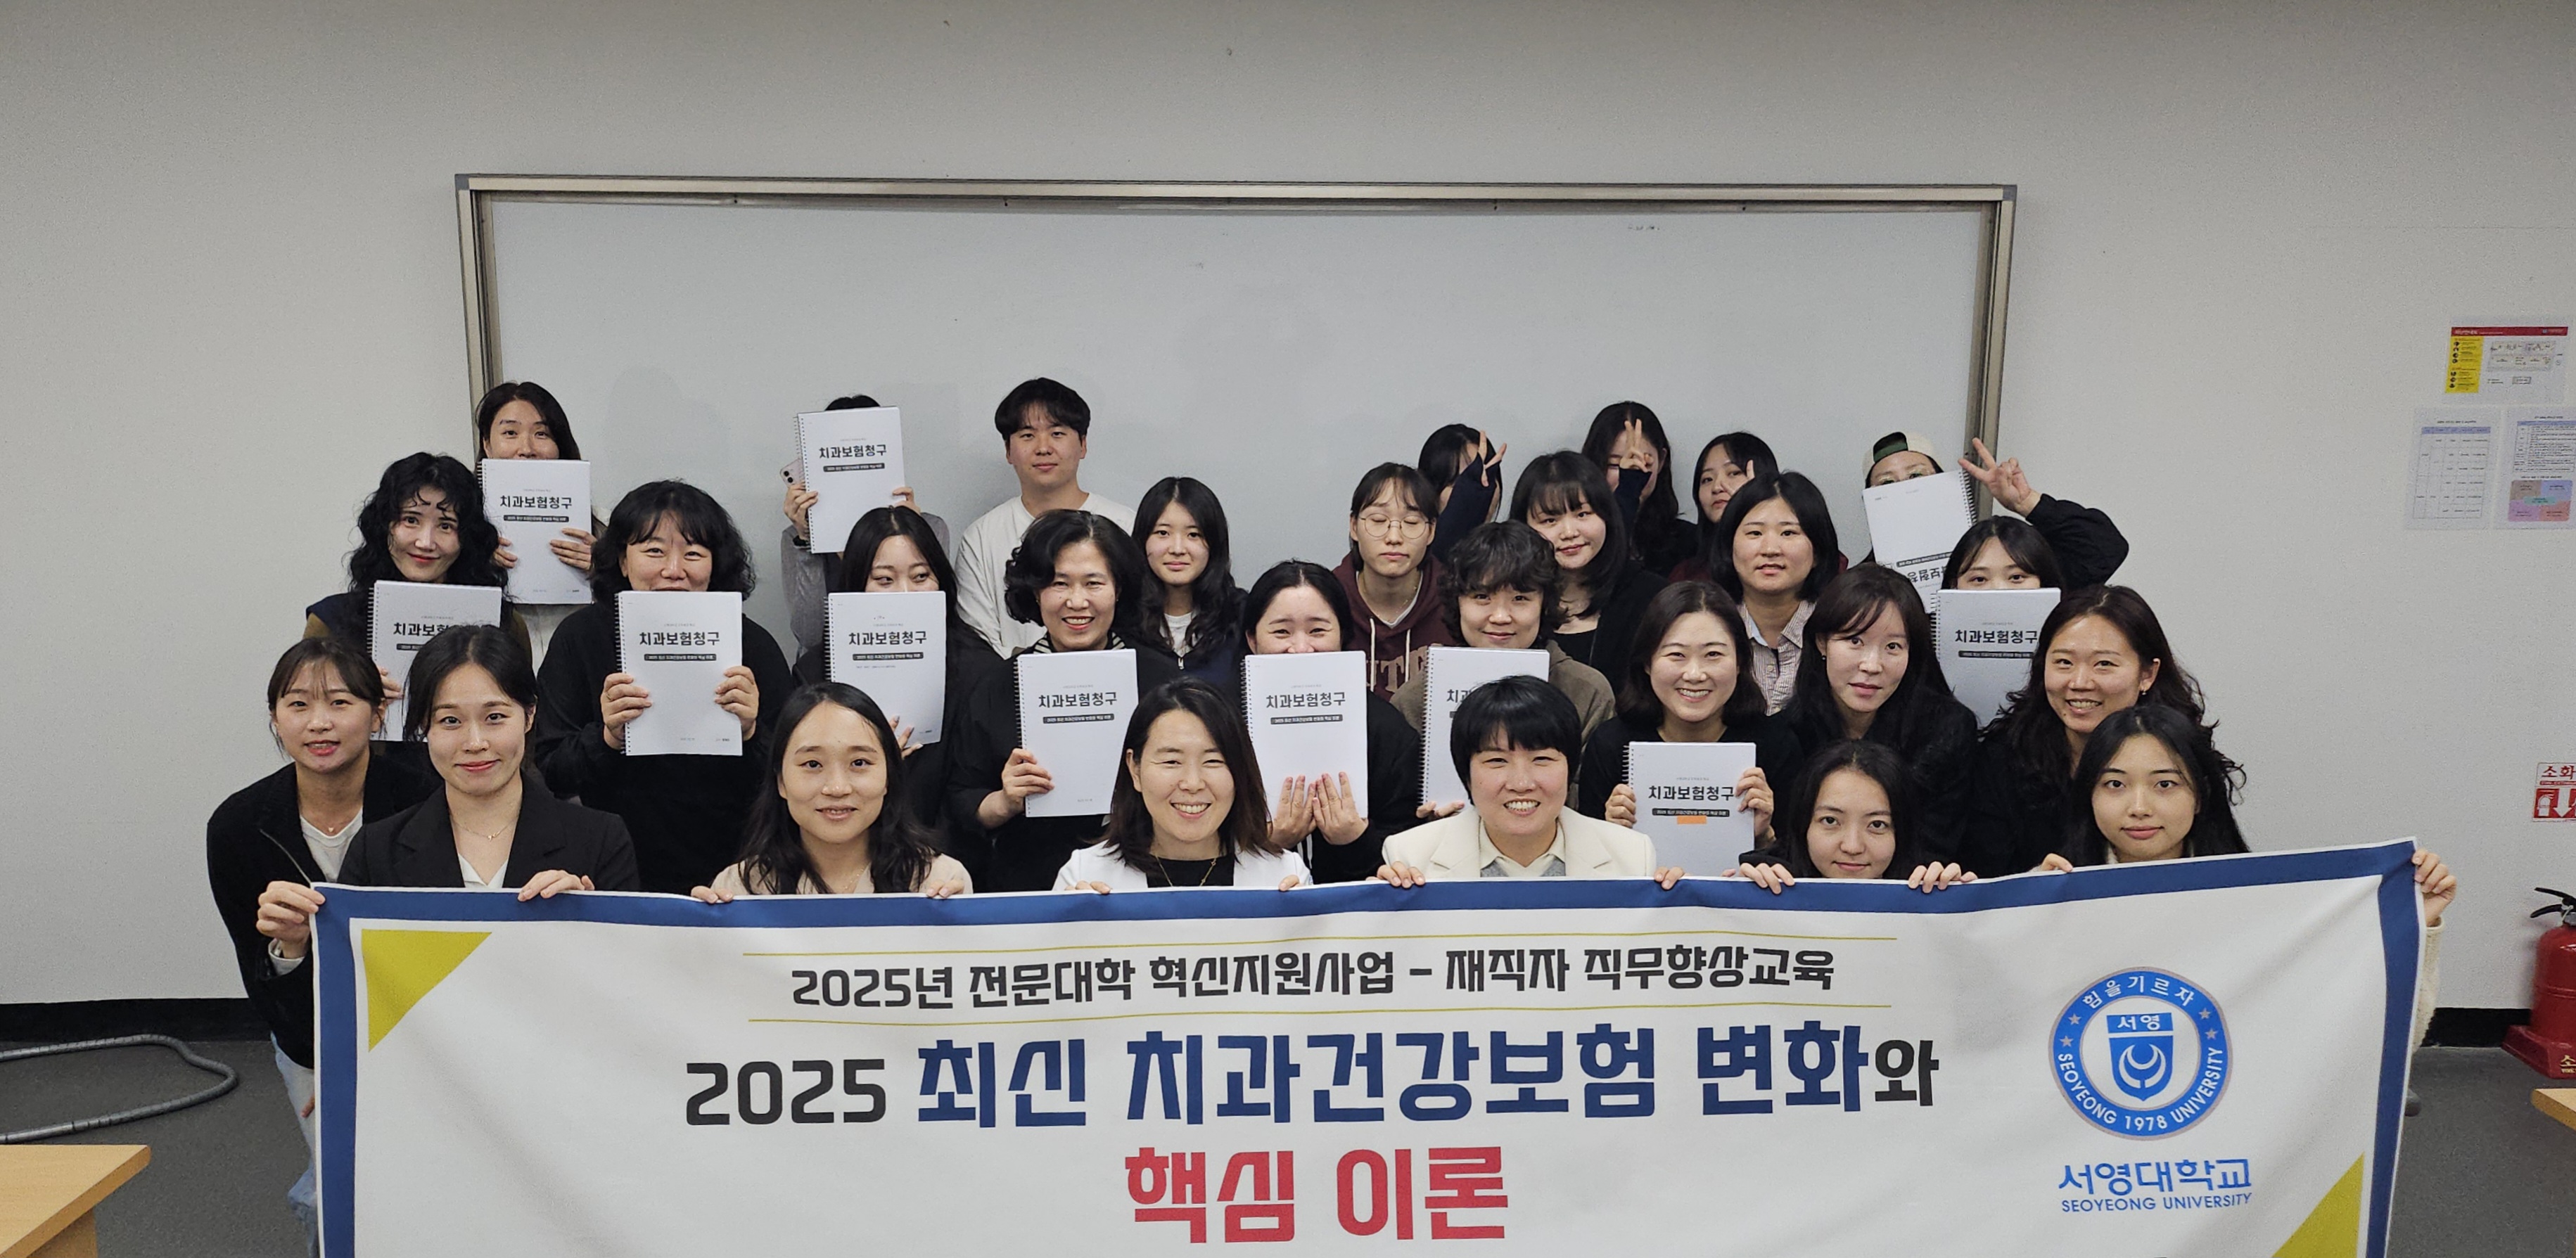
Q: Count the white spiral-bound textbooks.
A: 11